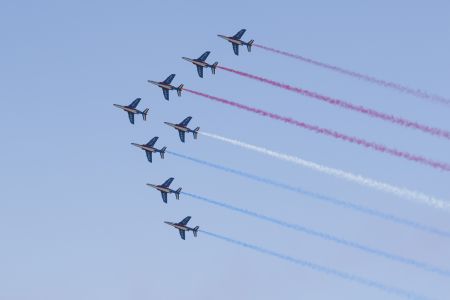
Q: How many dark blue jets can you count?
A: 8